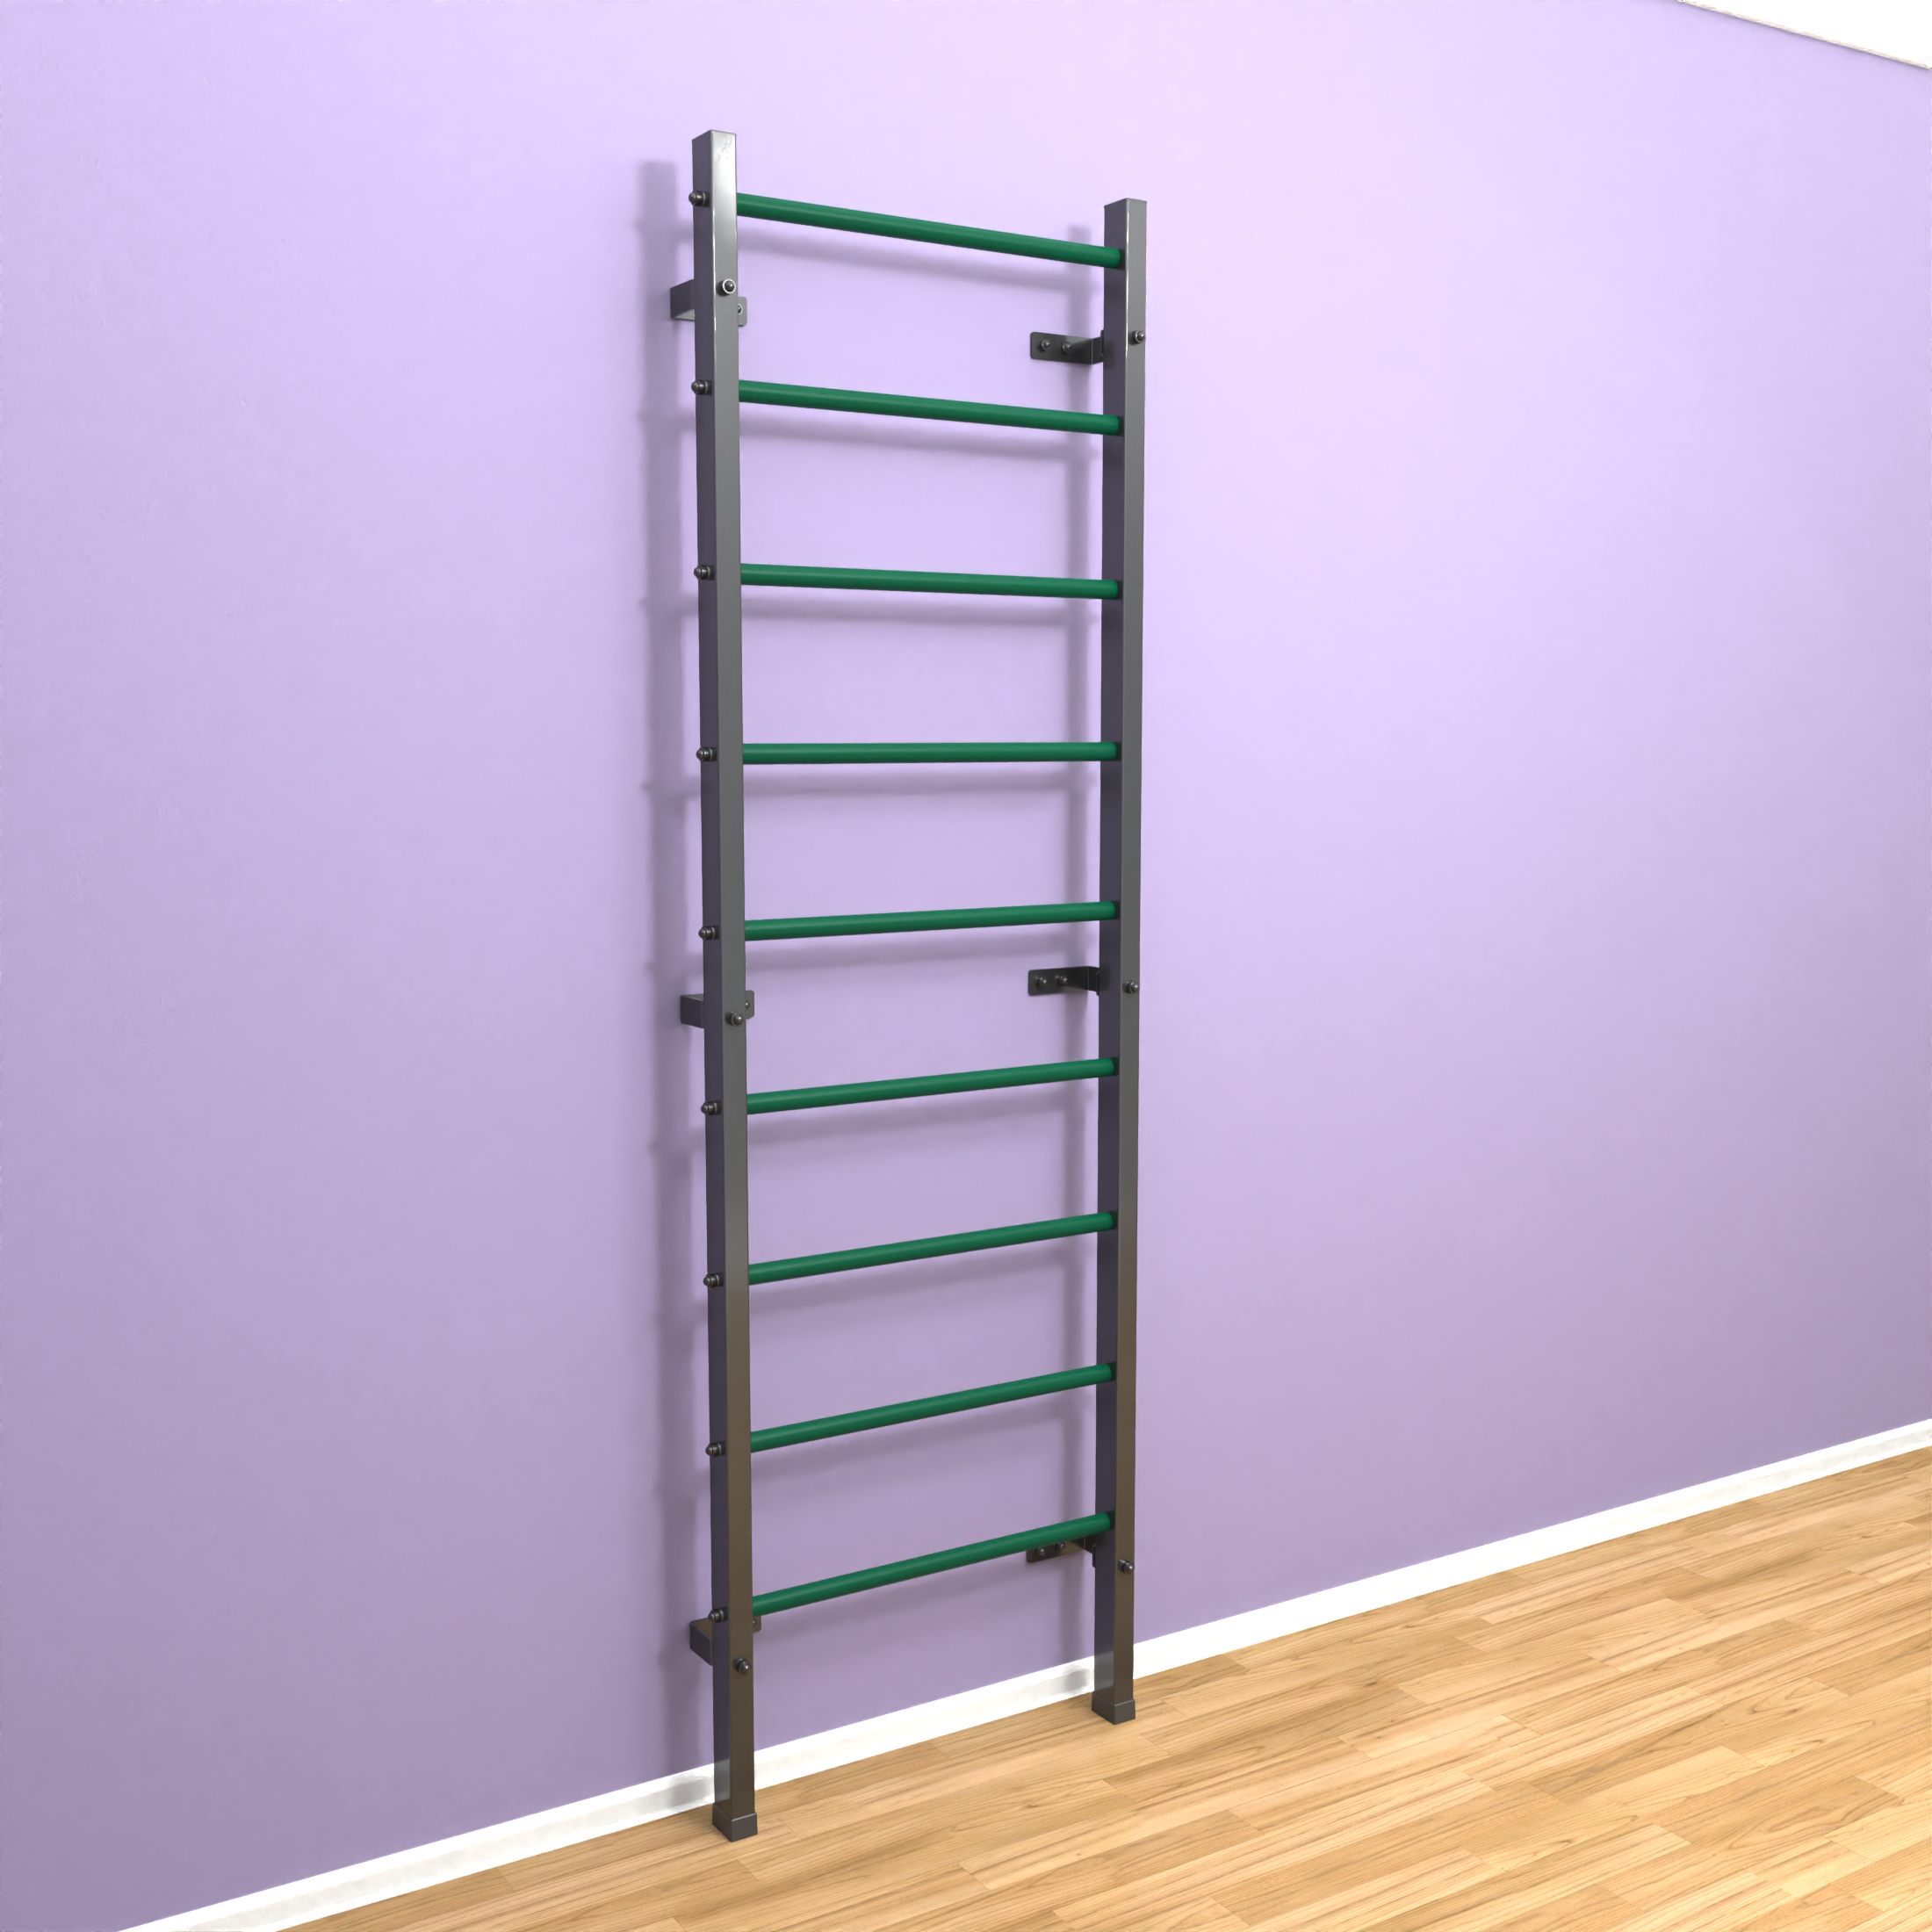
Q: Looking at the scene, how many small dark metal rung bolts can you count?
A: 9